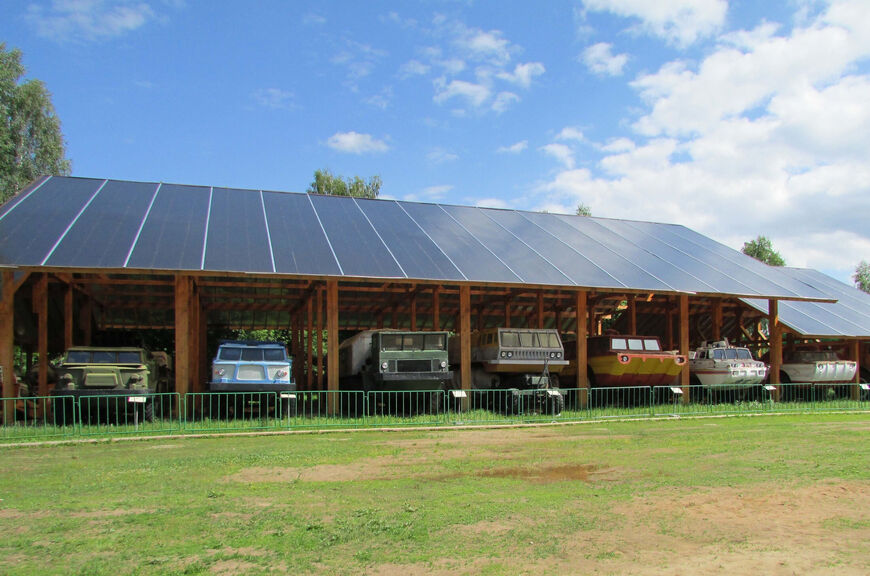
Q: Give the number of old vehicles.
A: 7